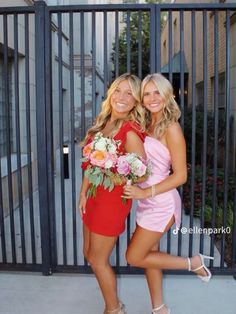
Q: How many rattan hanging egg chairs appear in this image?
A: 0